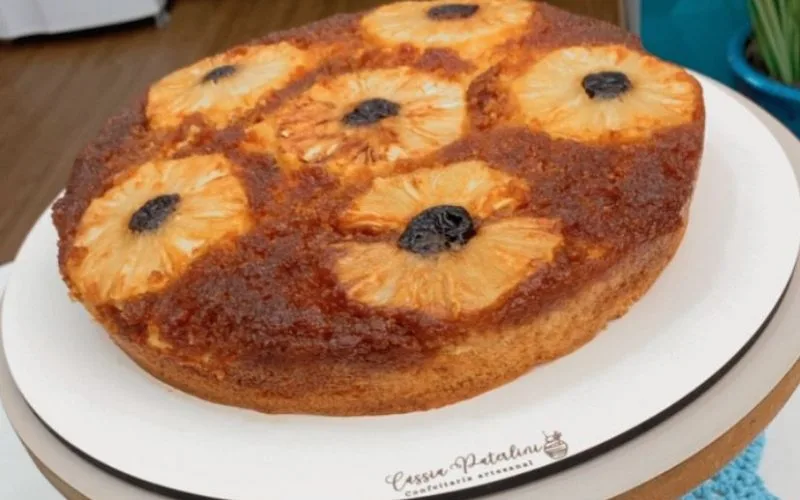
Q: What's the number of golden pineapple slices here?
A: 6